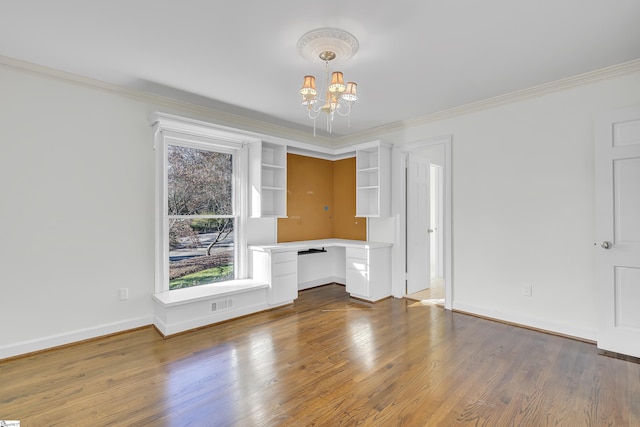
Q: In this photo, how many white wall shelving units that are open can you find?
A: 2